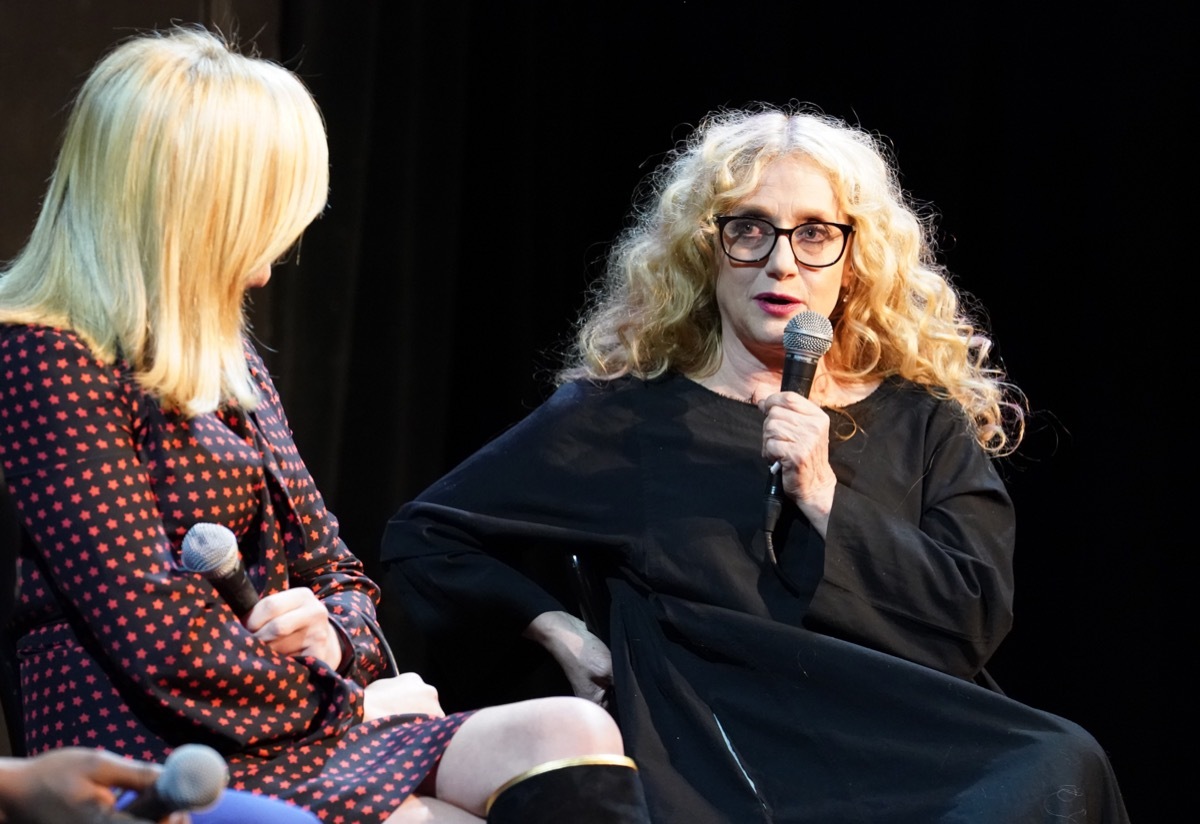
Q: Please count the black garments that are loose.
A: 1